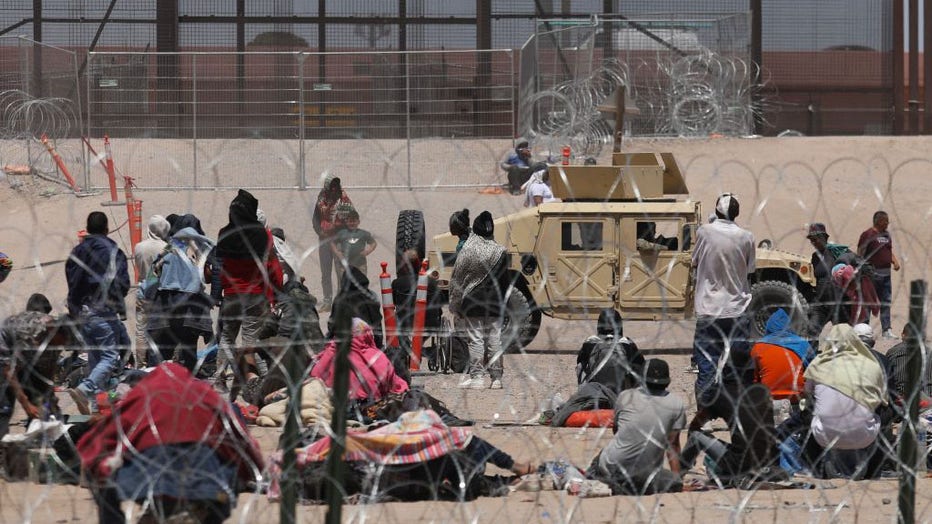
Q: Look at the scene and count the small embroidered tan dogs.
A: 0